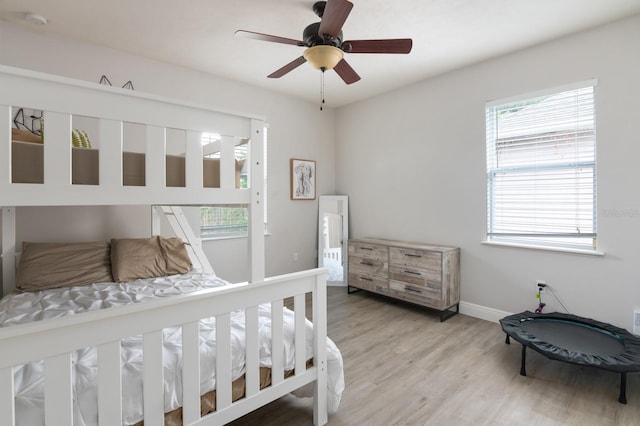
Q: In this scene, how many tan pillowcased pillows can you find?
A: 2